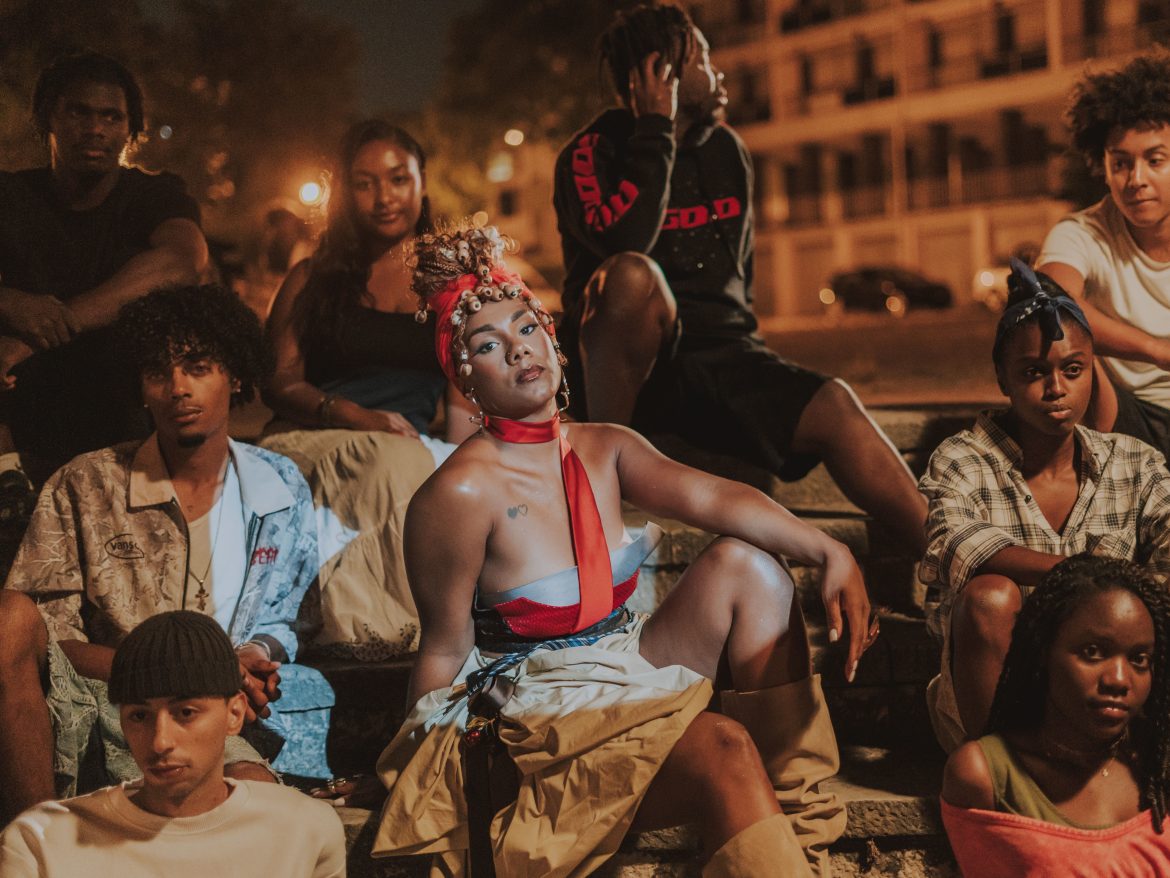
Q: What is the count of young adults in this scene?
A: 9